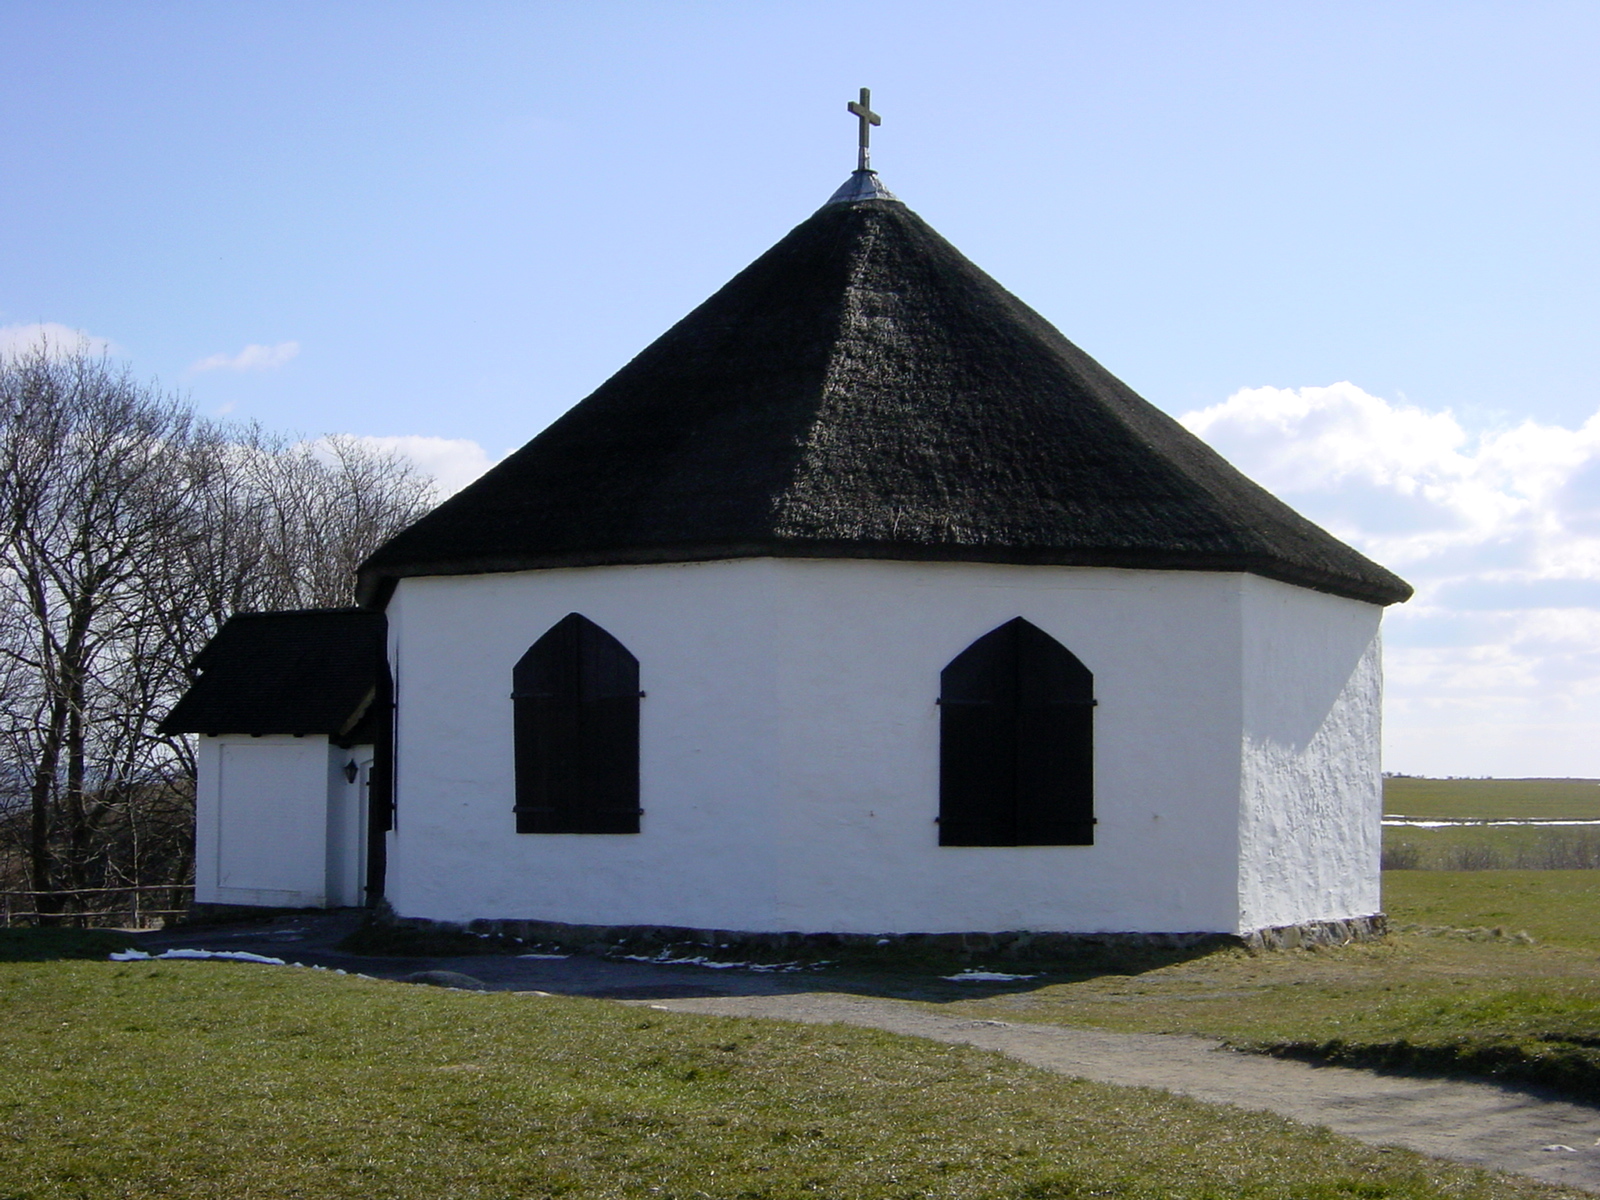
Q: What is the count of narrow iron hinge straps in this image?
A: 8